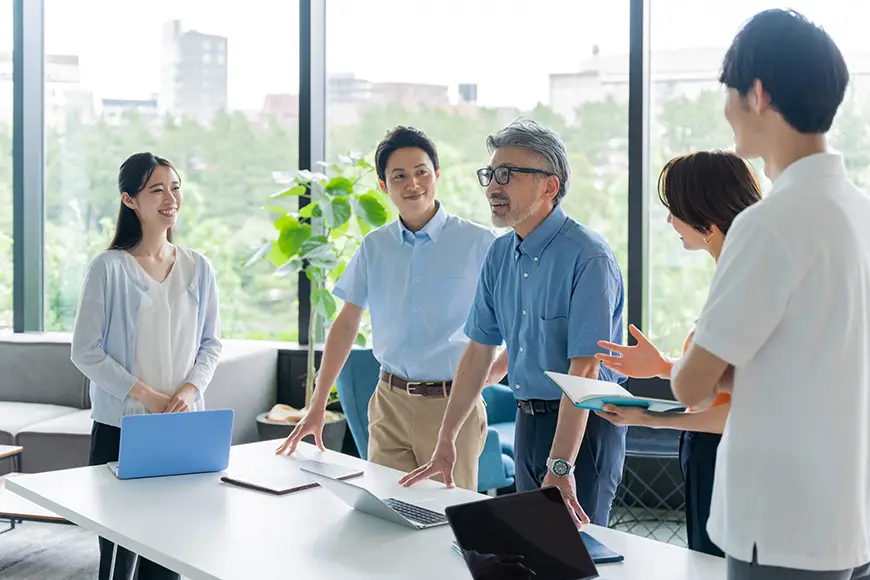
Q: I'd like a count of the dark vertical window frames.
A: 3